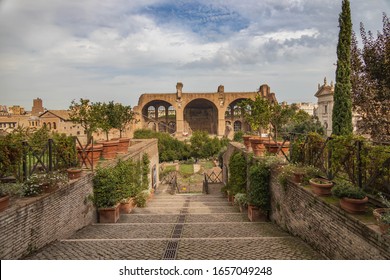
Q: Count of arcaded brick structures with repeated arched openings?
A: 1